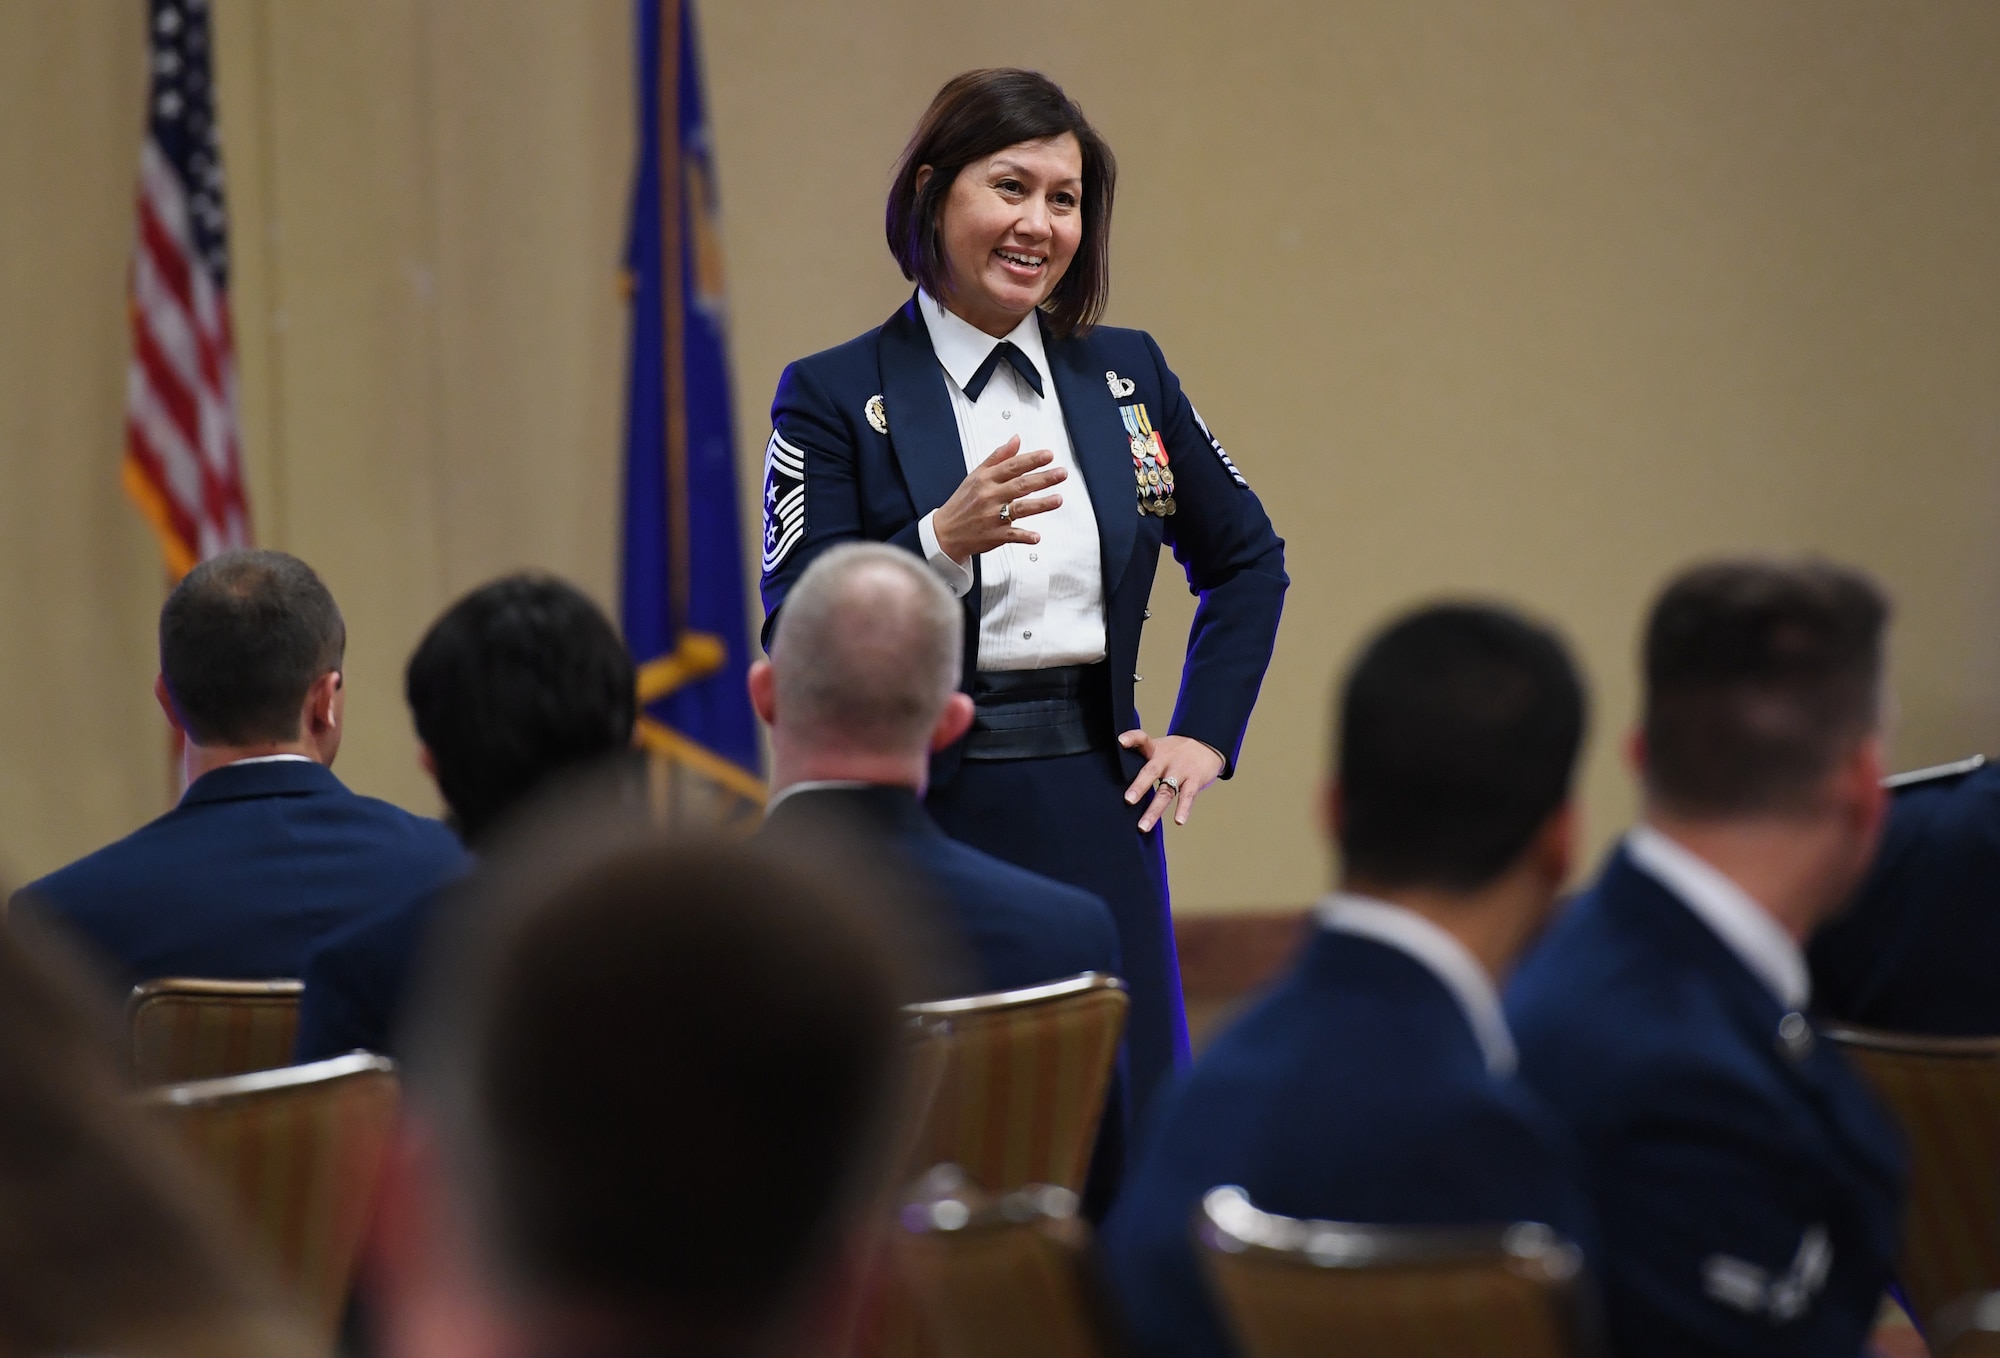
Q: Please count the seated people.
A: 8